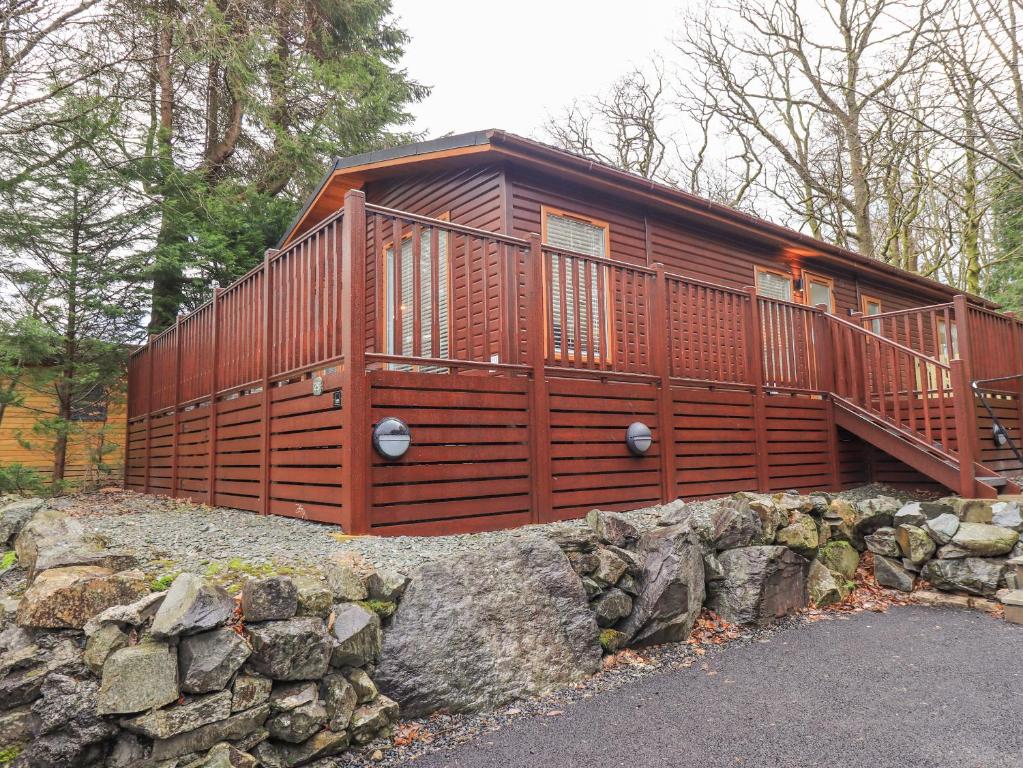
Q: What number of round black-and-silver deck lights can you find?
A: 3